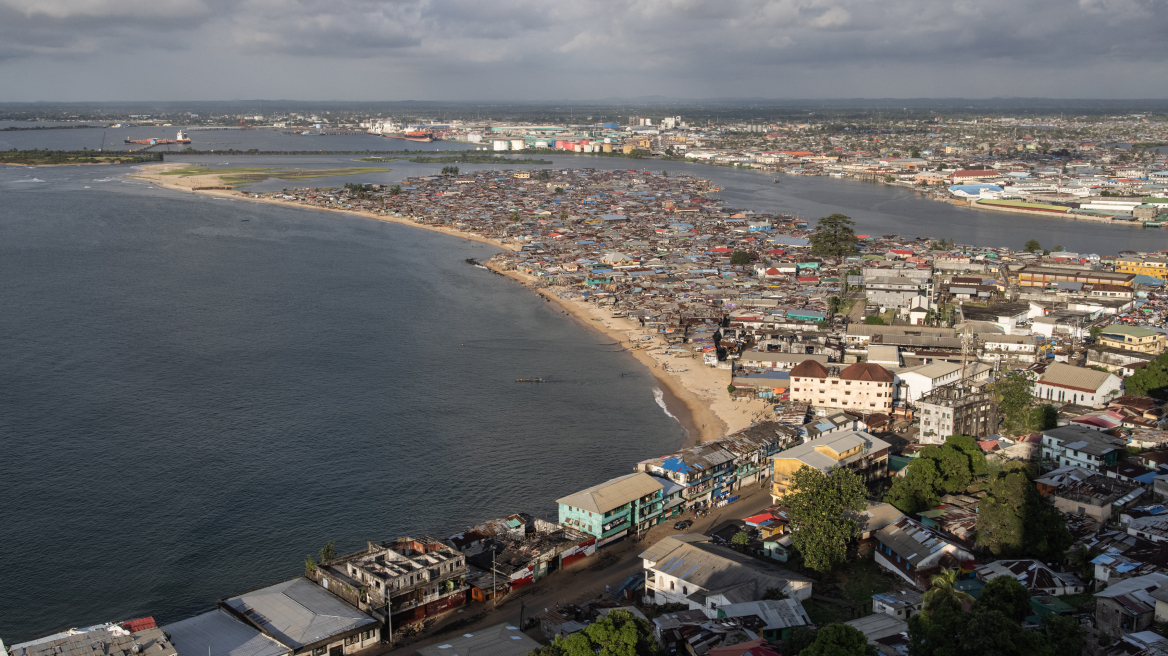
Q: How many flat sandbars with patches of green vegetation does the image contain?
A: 1